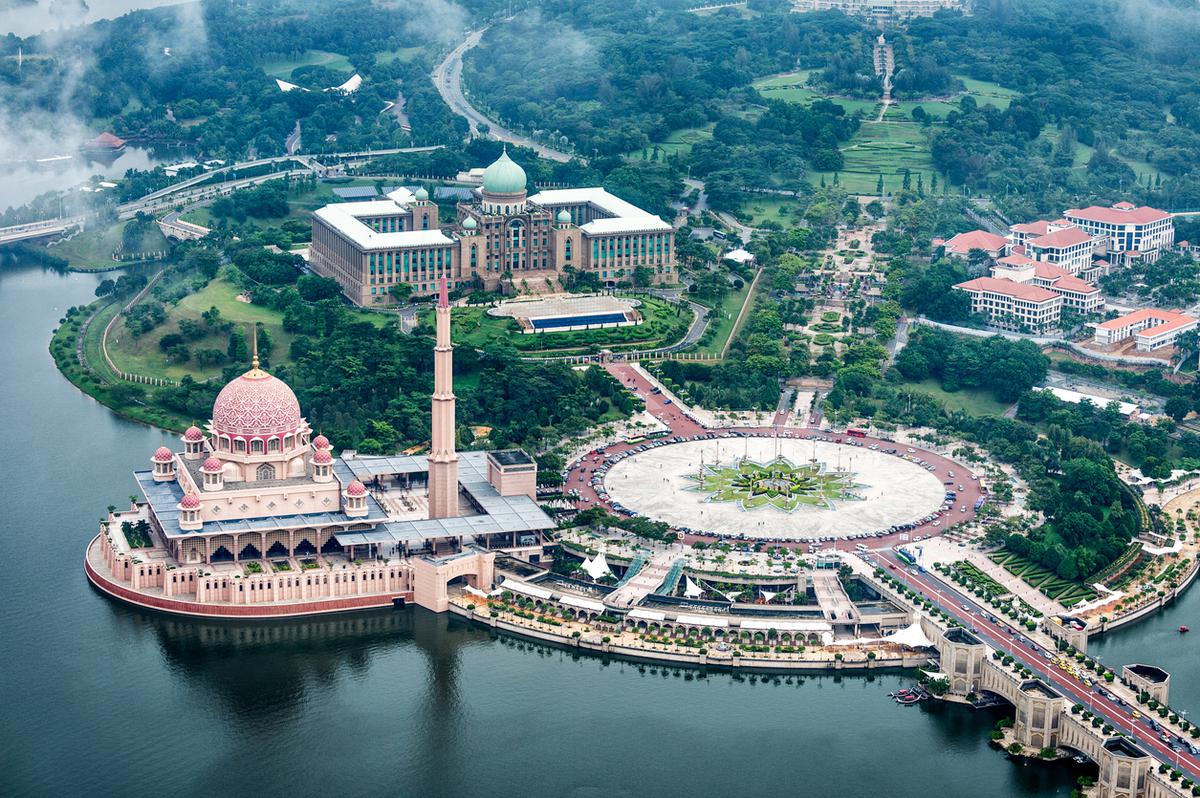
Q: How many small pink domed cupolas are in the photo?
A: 7